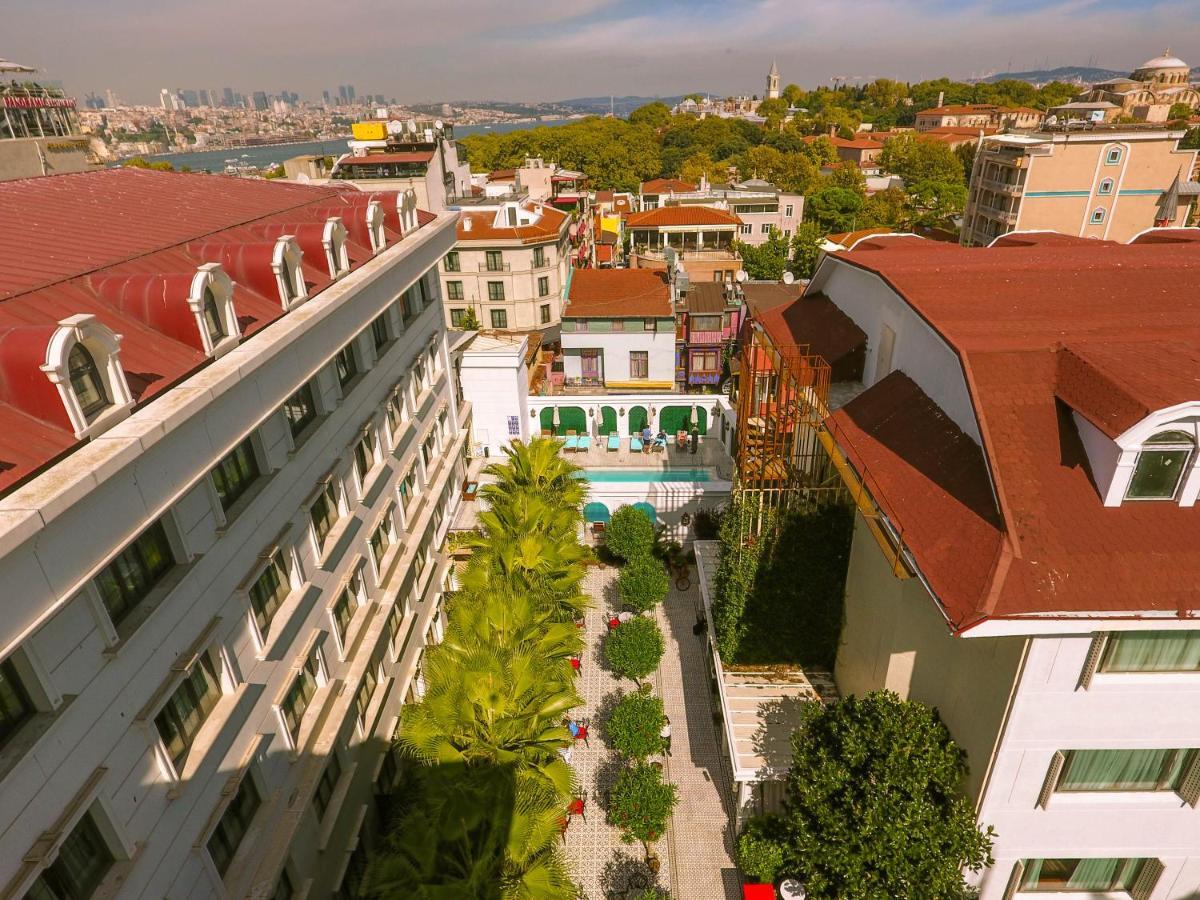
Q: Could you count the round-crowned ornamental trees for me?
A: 5